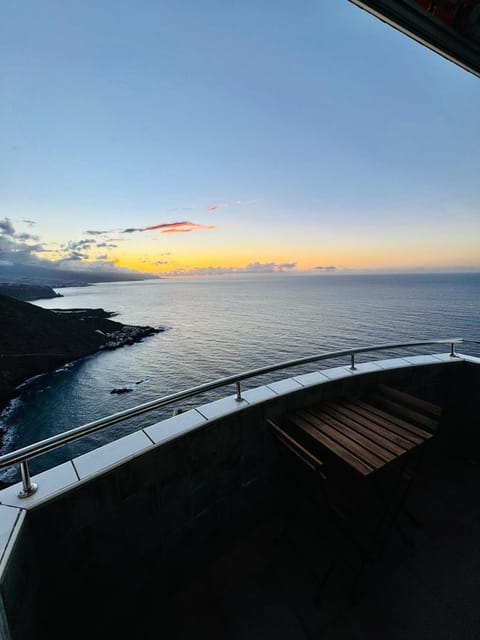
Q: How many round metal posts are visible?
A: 4